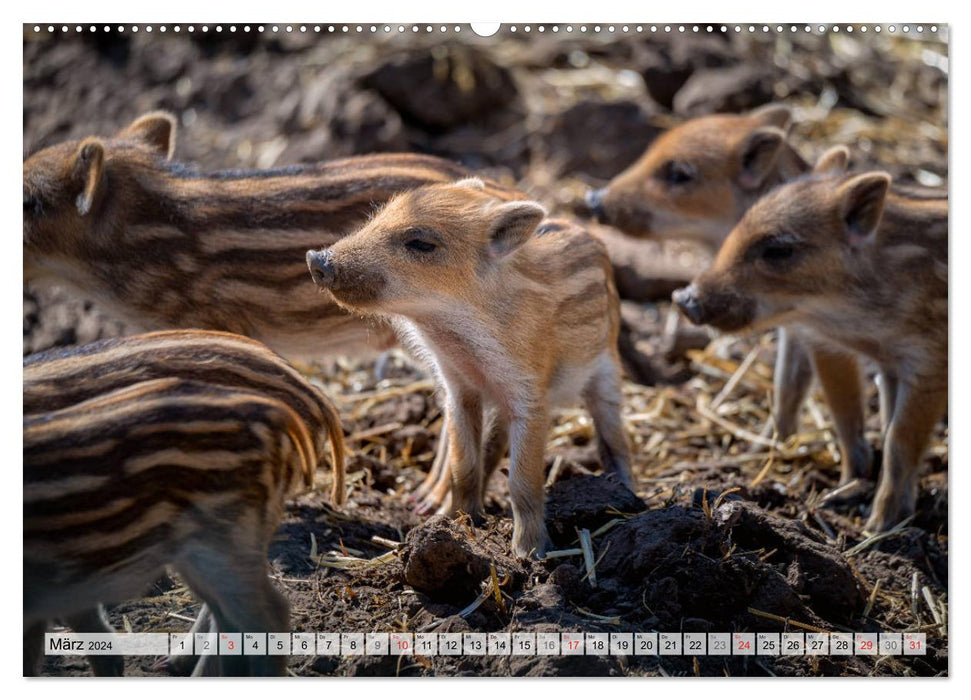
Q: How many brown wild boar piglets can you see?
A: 6